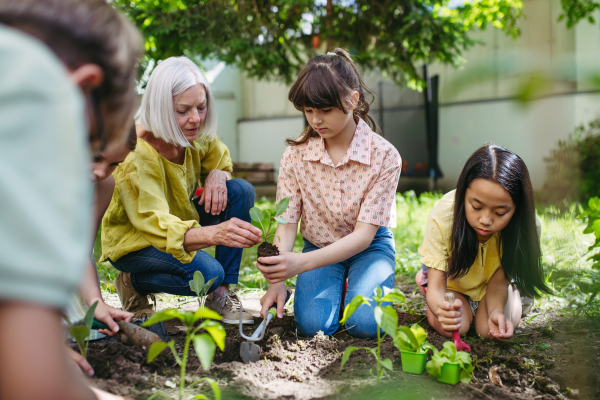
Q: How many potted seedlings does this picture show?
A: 2